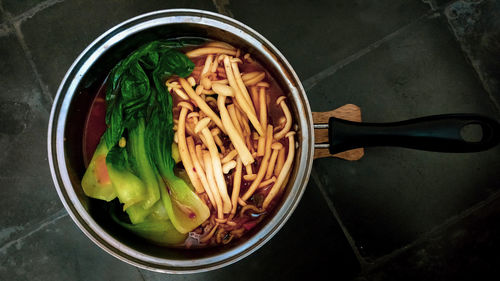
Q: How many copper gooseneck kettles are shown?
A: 0